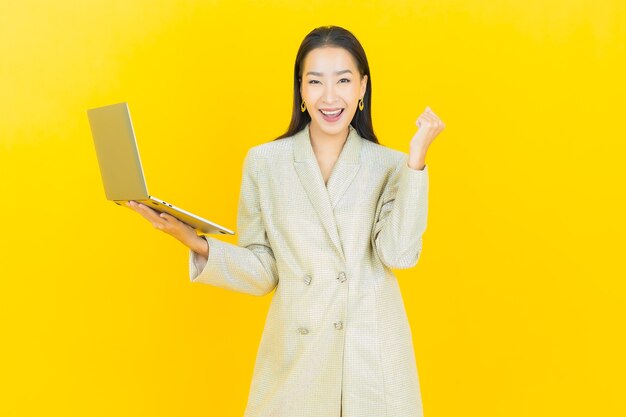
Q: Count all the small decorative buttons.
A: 4